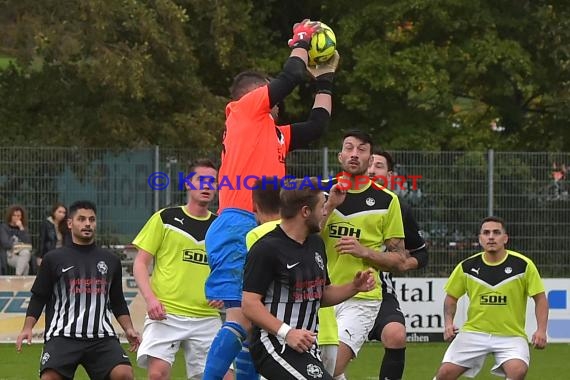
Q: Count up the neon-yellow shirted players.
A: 4